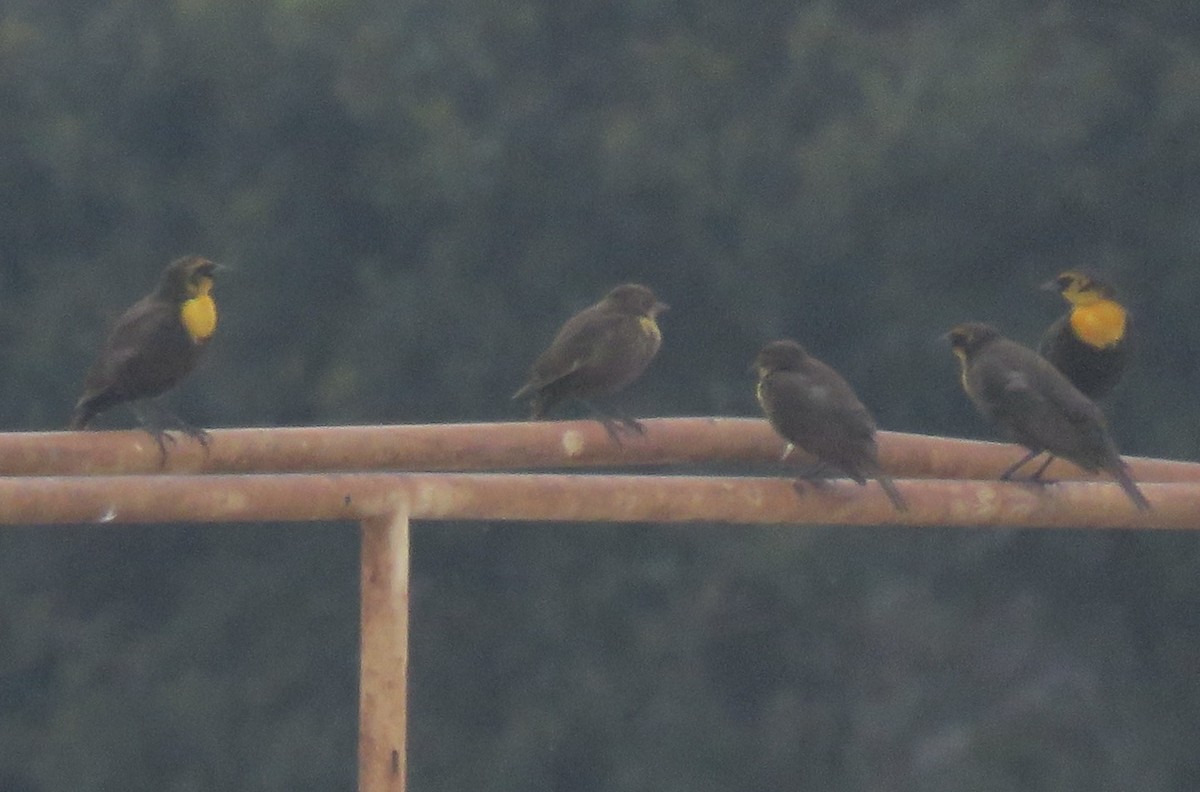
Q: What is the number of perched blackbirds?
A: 5